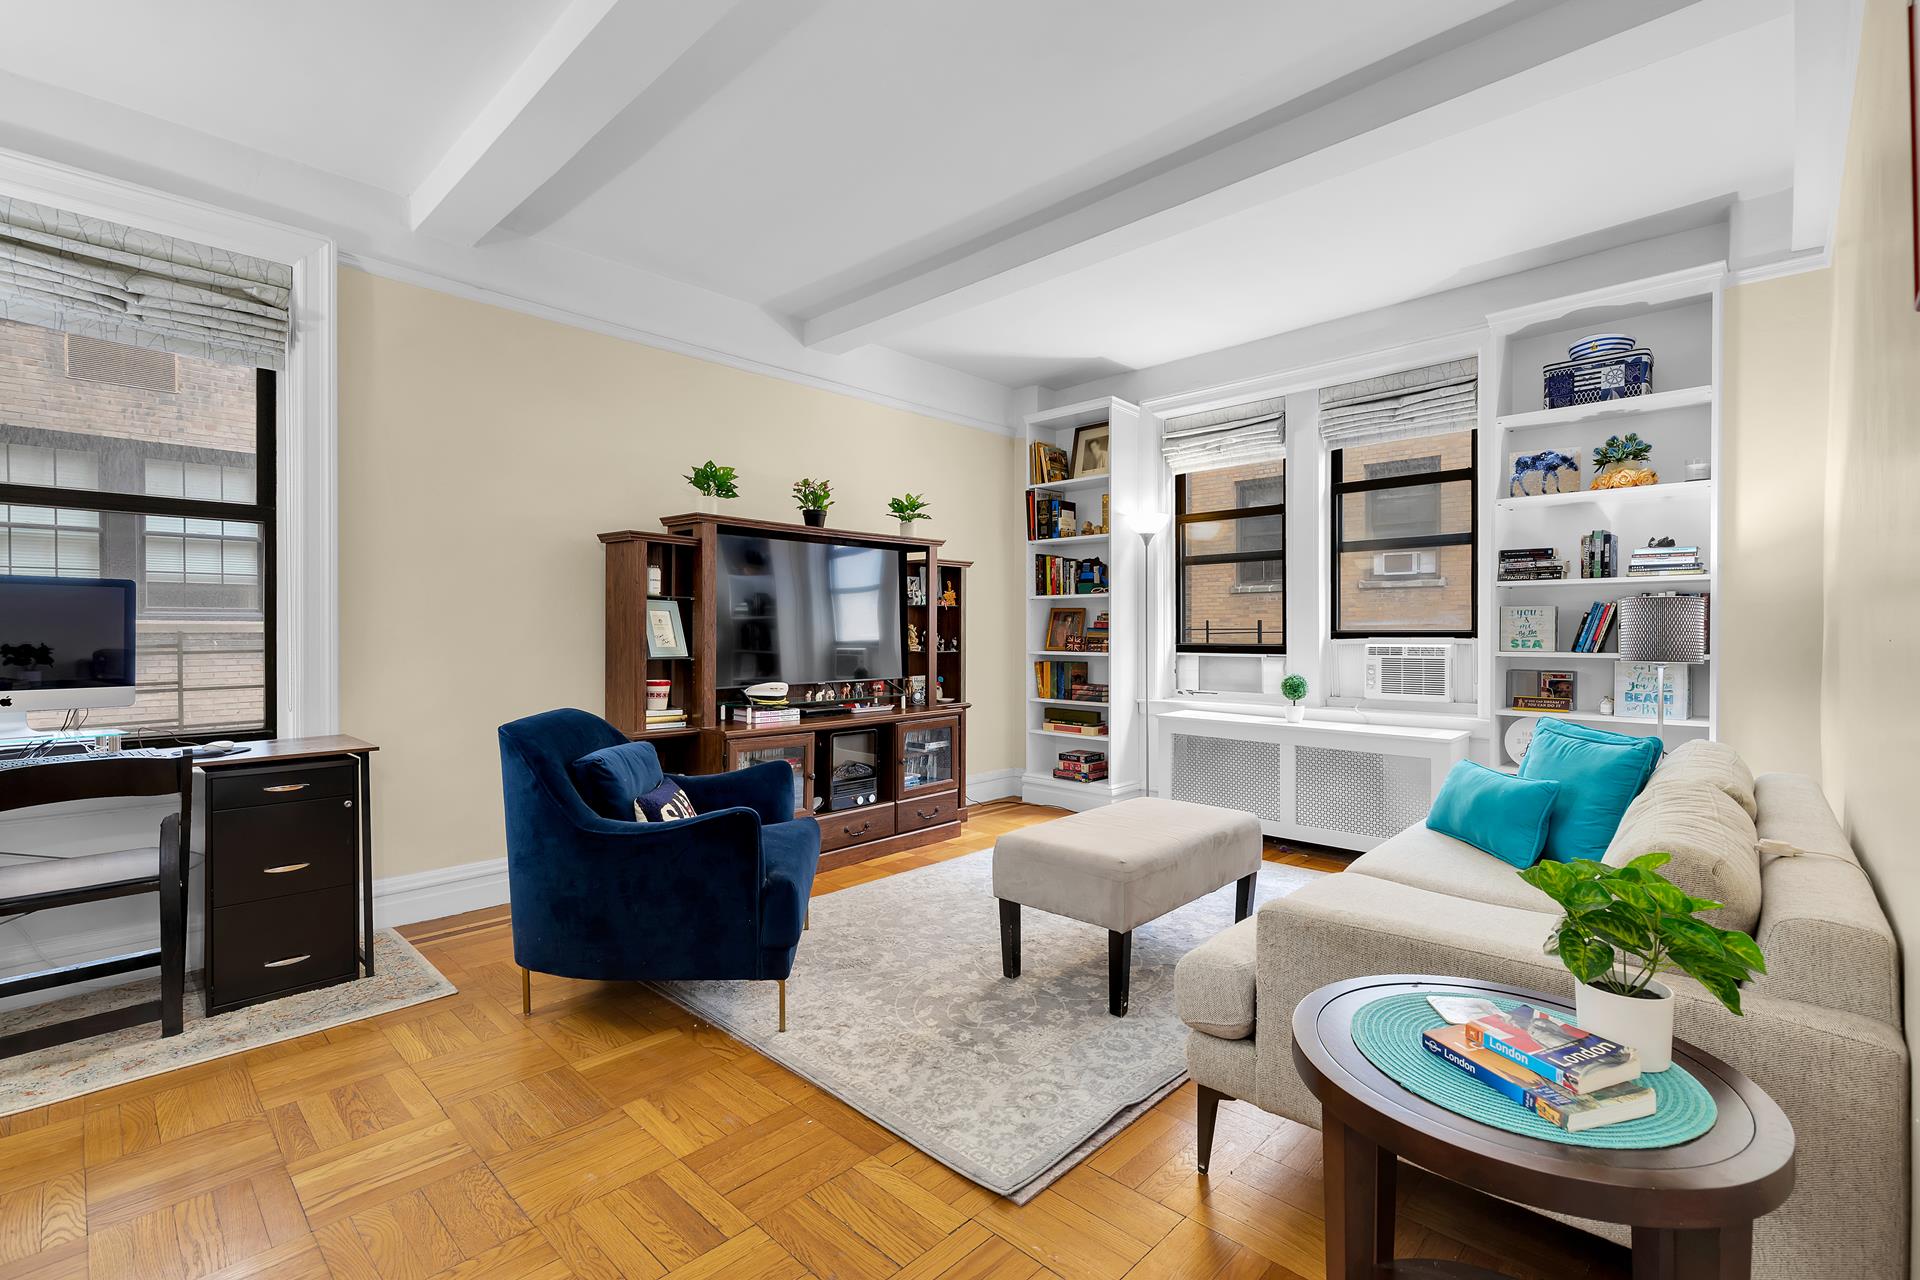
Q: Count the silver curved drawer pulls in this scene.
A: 3